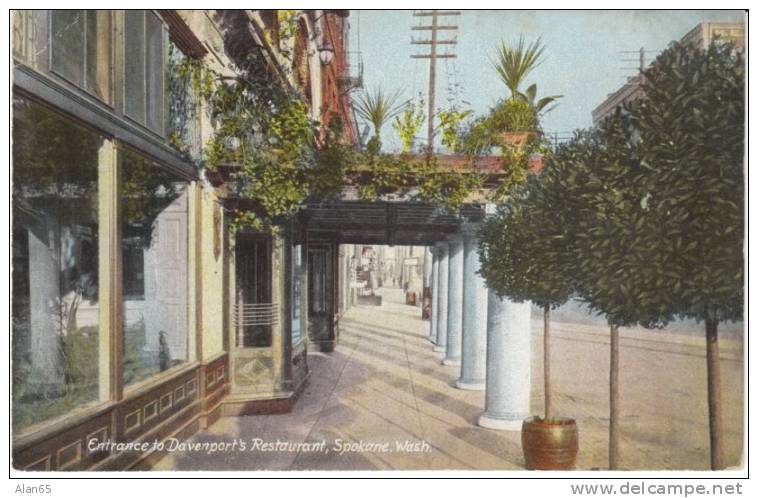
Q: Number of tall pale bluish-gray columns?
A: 5